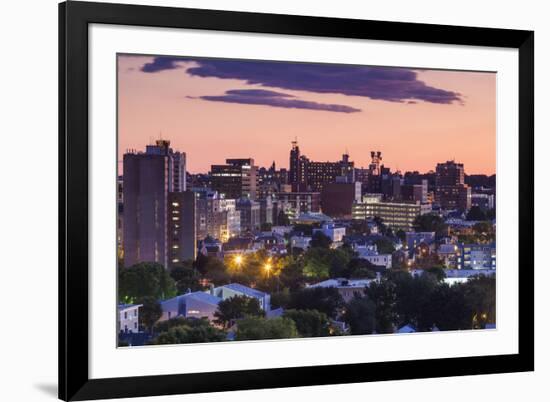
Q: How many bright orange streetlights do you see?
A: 2